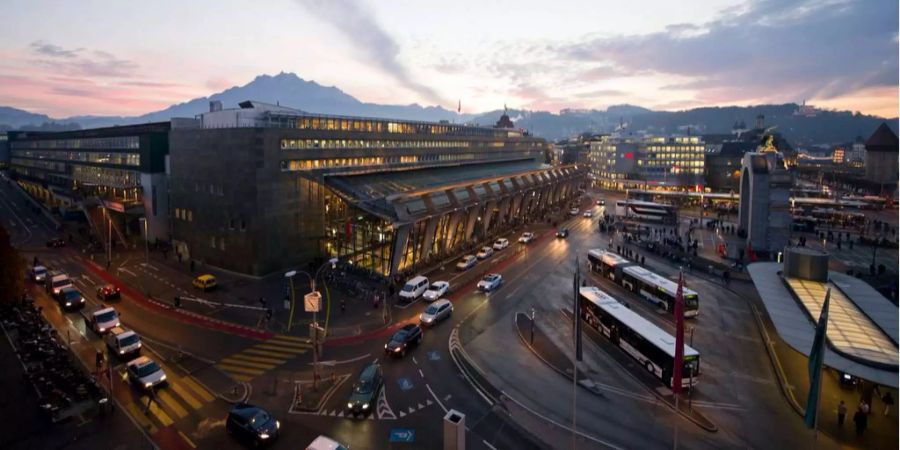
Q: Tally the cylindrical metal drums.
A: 1